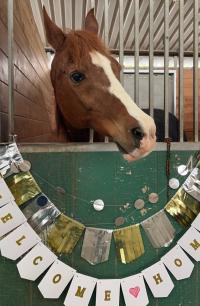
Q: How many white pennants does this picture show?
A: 12